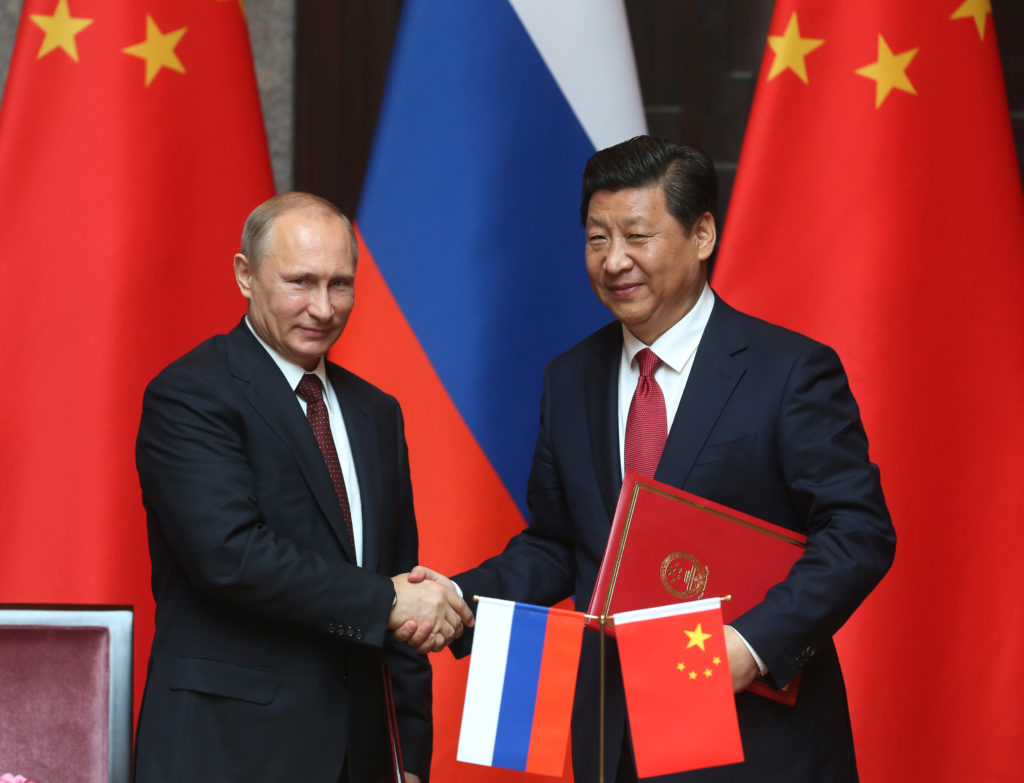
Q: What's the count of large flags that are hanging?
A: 3